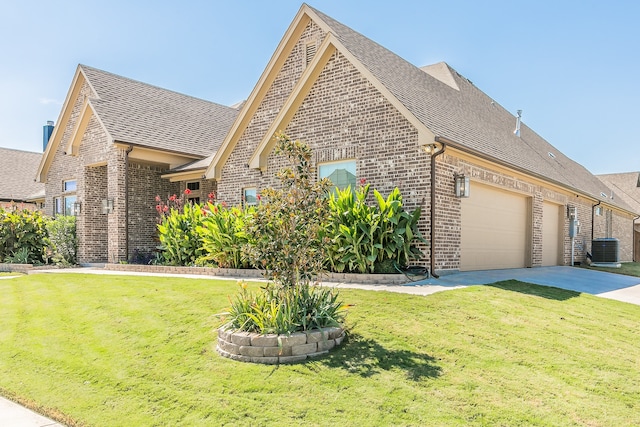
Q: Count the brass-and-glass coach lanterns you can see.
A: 4